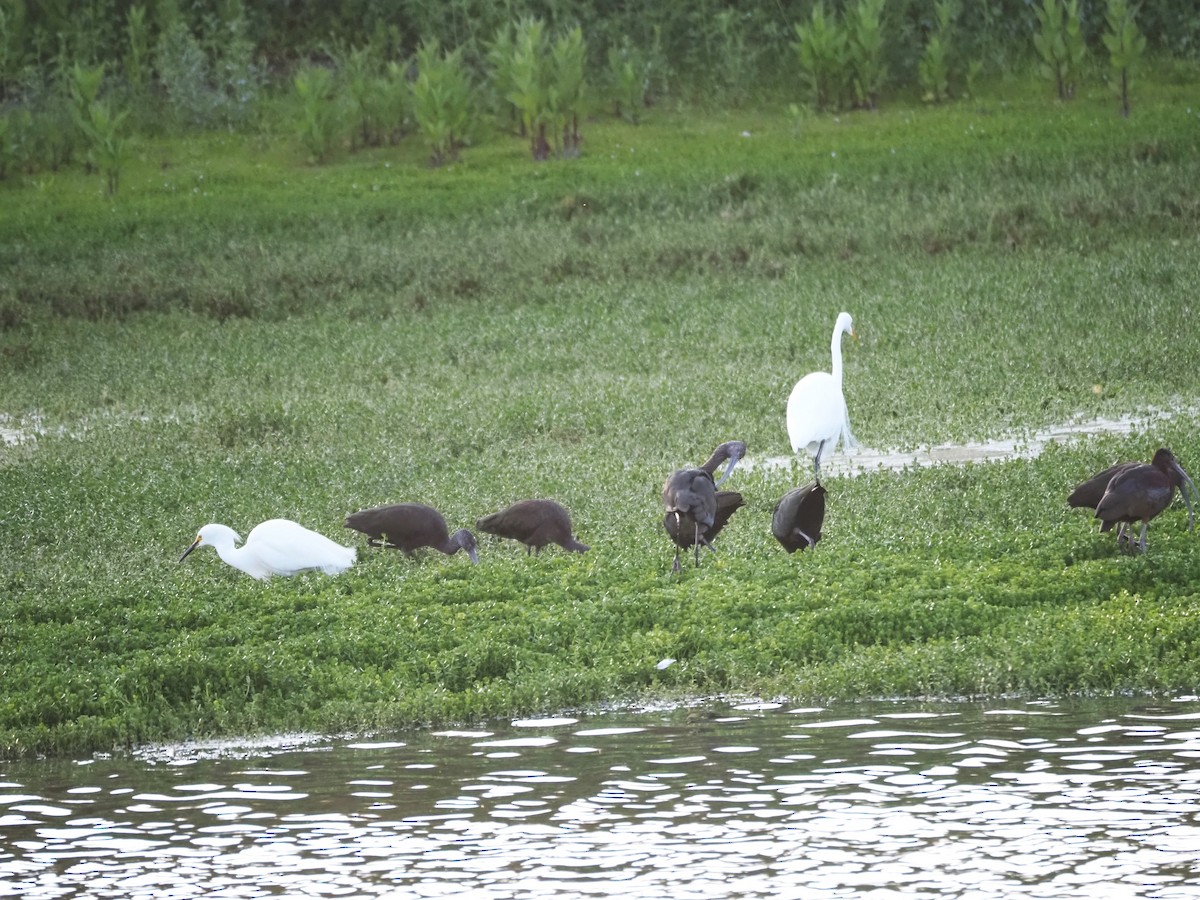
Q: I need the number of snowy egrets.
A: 1